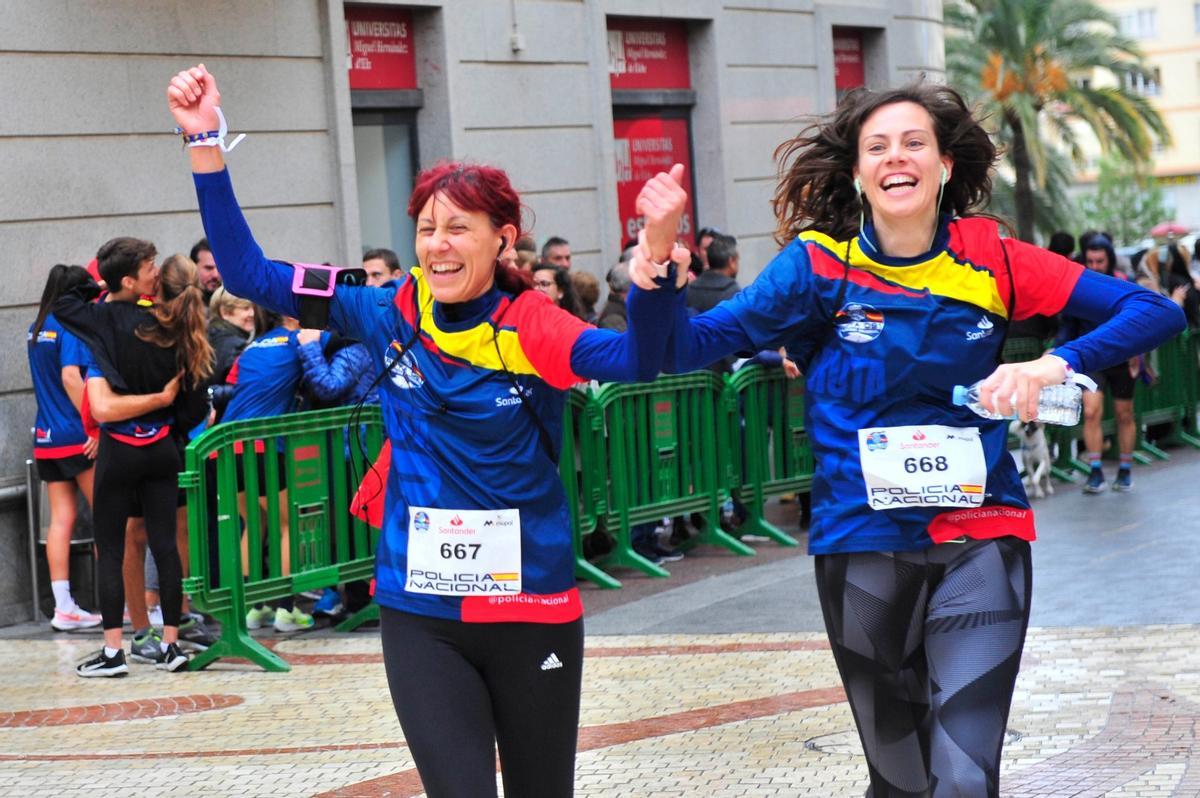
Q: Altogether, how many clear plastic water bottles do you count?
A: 1